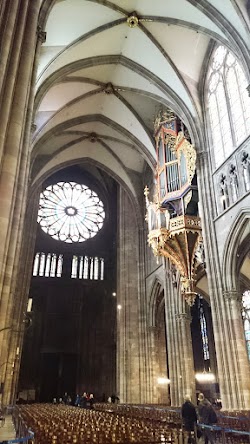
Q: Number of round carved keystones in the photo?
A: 3